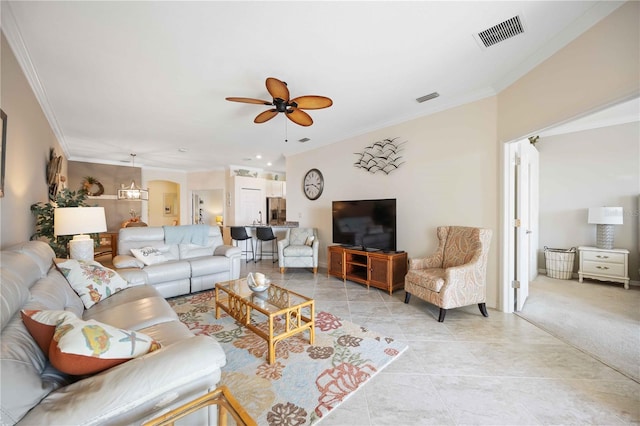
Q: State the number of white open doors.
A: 1